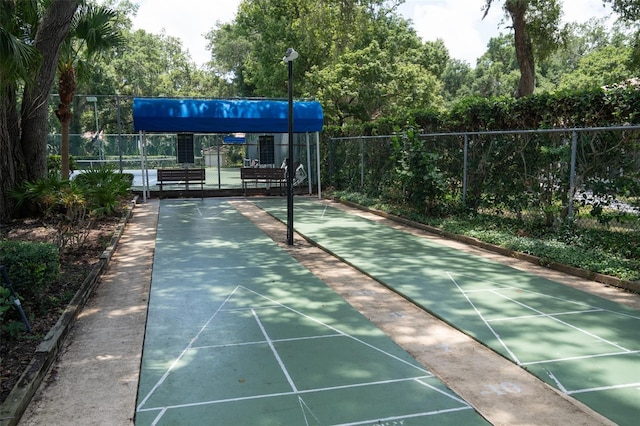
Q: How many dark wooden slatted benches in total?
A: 2